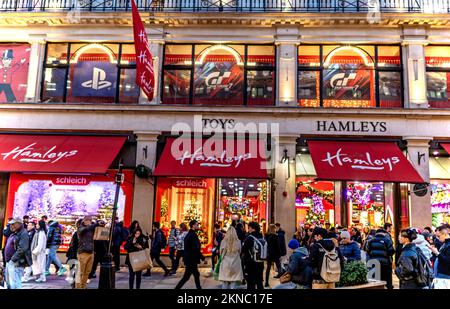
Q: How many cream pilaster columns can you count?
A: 7